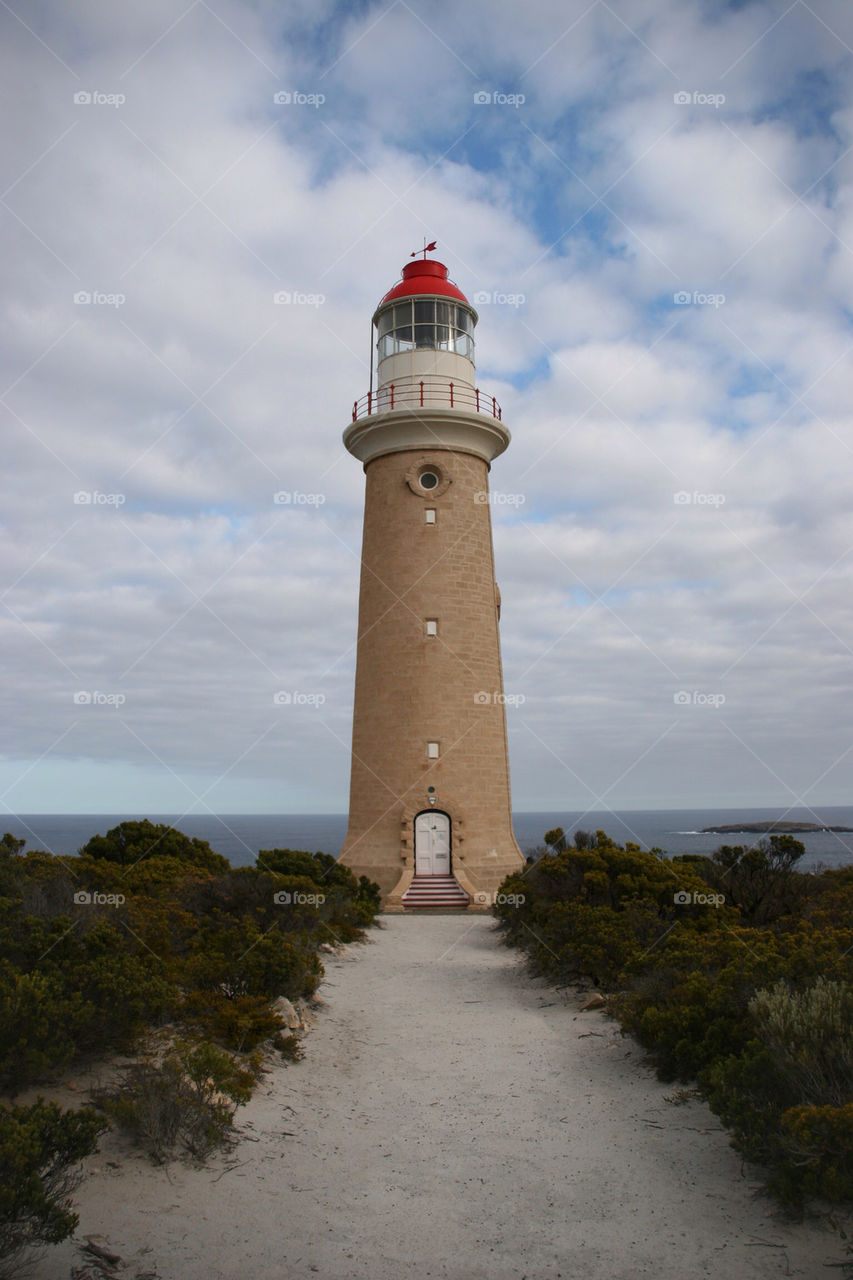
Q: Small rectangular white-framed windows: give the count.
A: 3